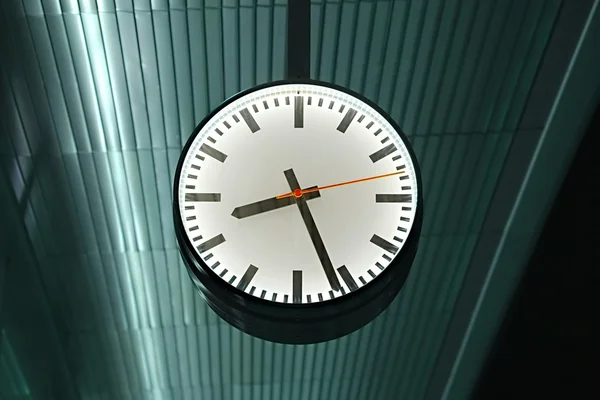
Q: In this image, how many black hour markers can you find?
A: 12